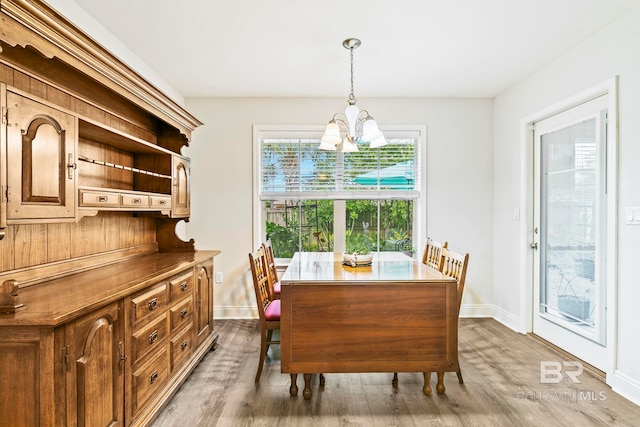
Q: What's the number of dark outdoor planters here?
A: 2